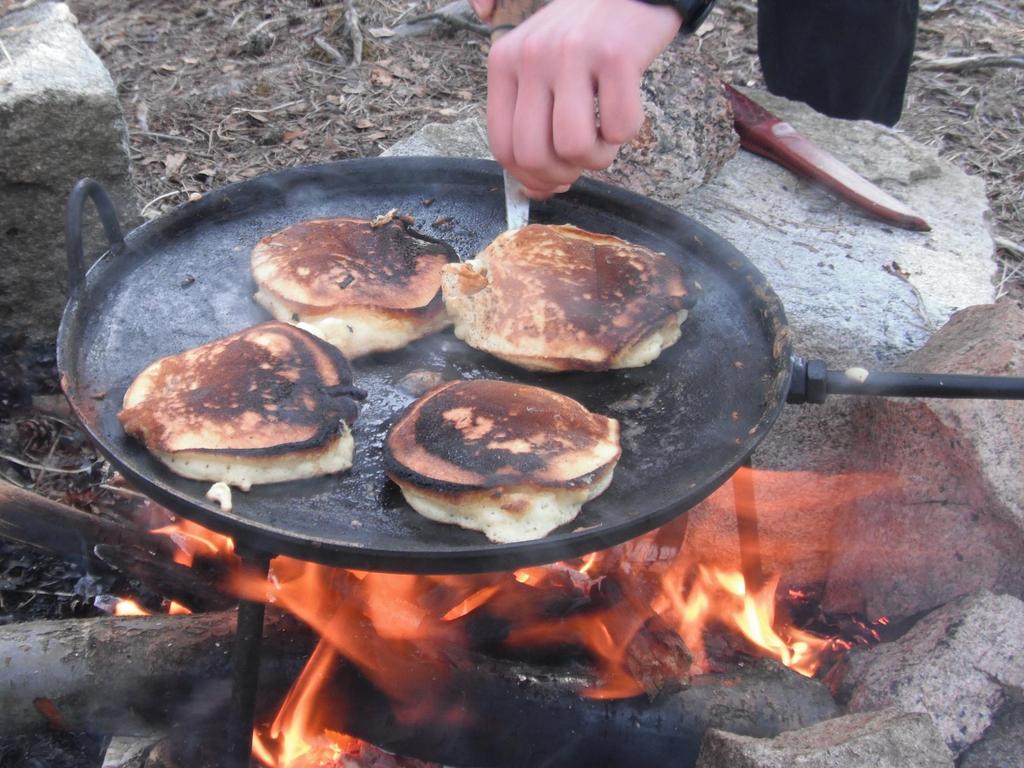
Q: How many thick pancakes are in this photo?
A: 4